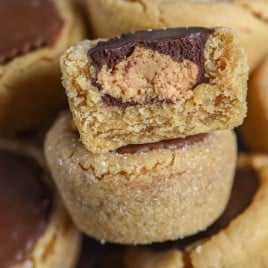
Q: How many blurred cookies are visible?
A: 5